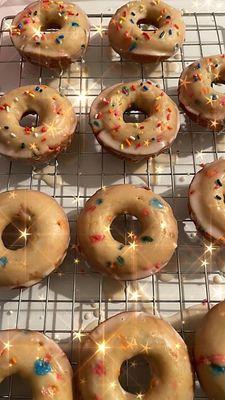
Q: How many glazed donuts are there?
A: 11